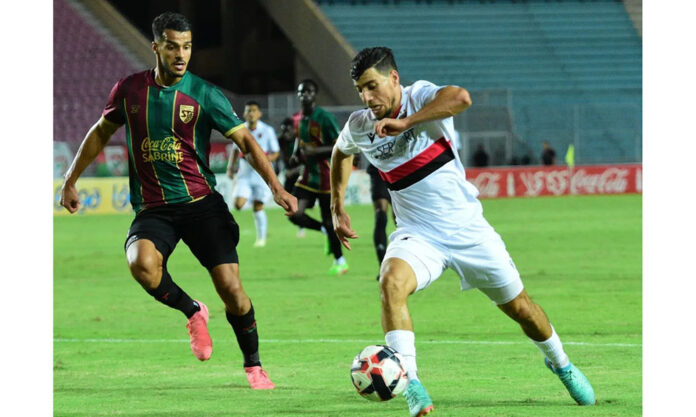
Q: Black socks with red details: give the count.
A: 2